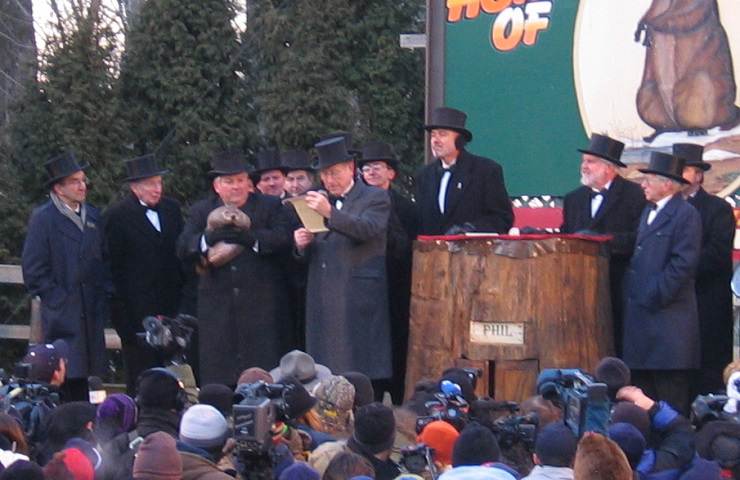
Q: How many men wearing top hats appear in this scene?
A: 12